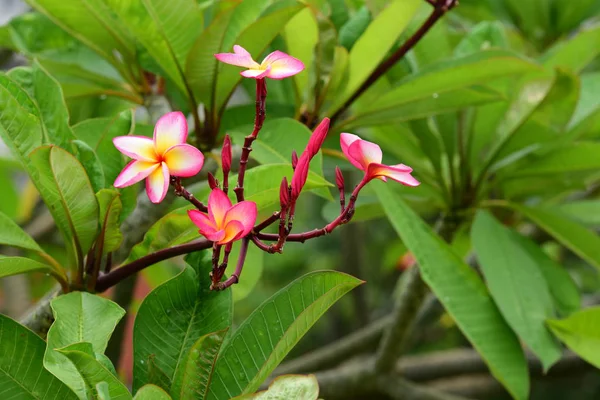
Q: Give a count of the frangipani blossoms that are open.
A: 4